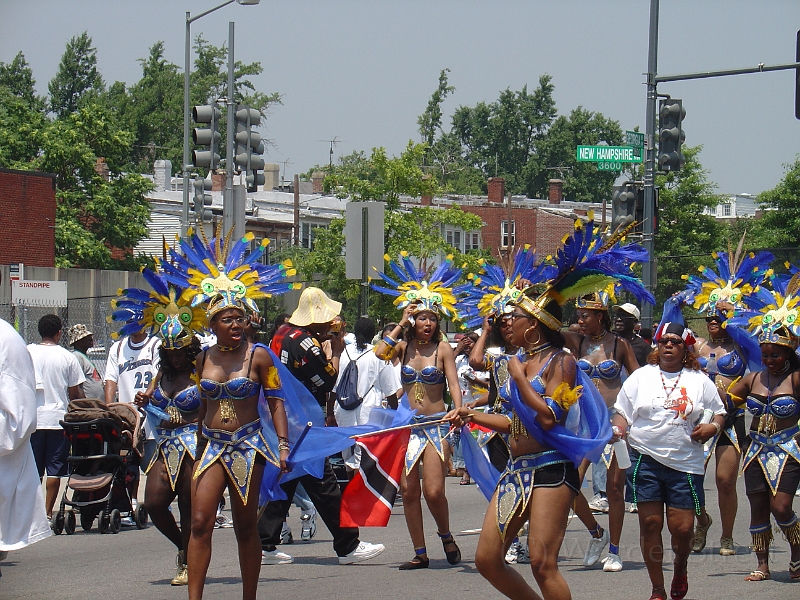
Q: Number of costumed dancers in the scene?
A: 8